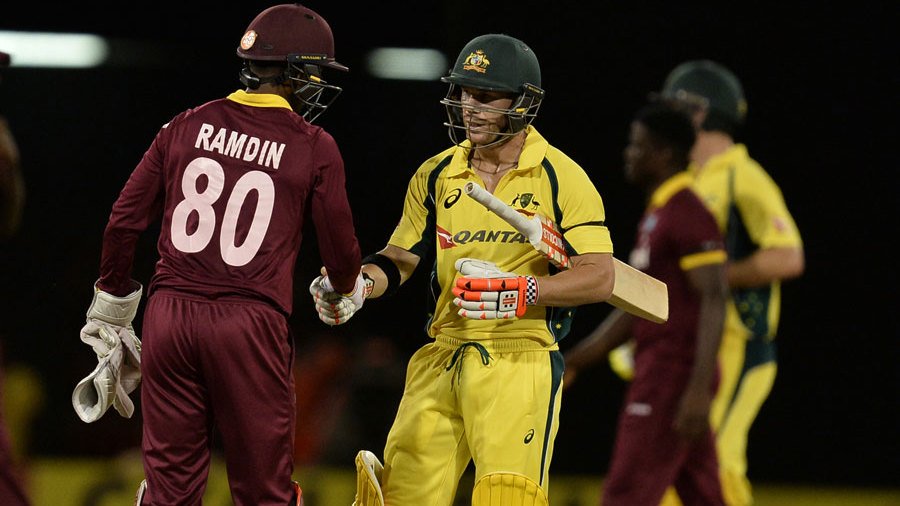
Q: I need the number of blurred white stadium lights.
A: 2